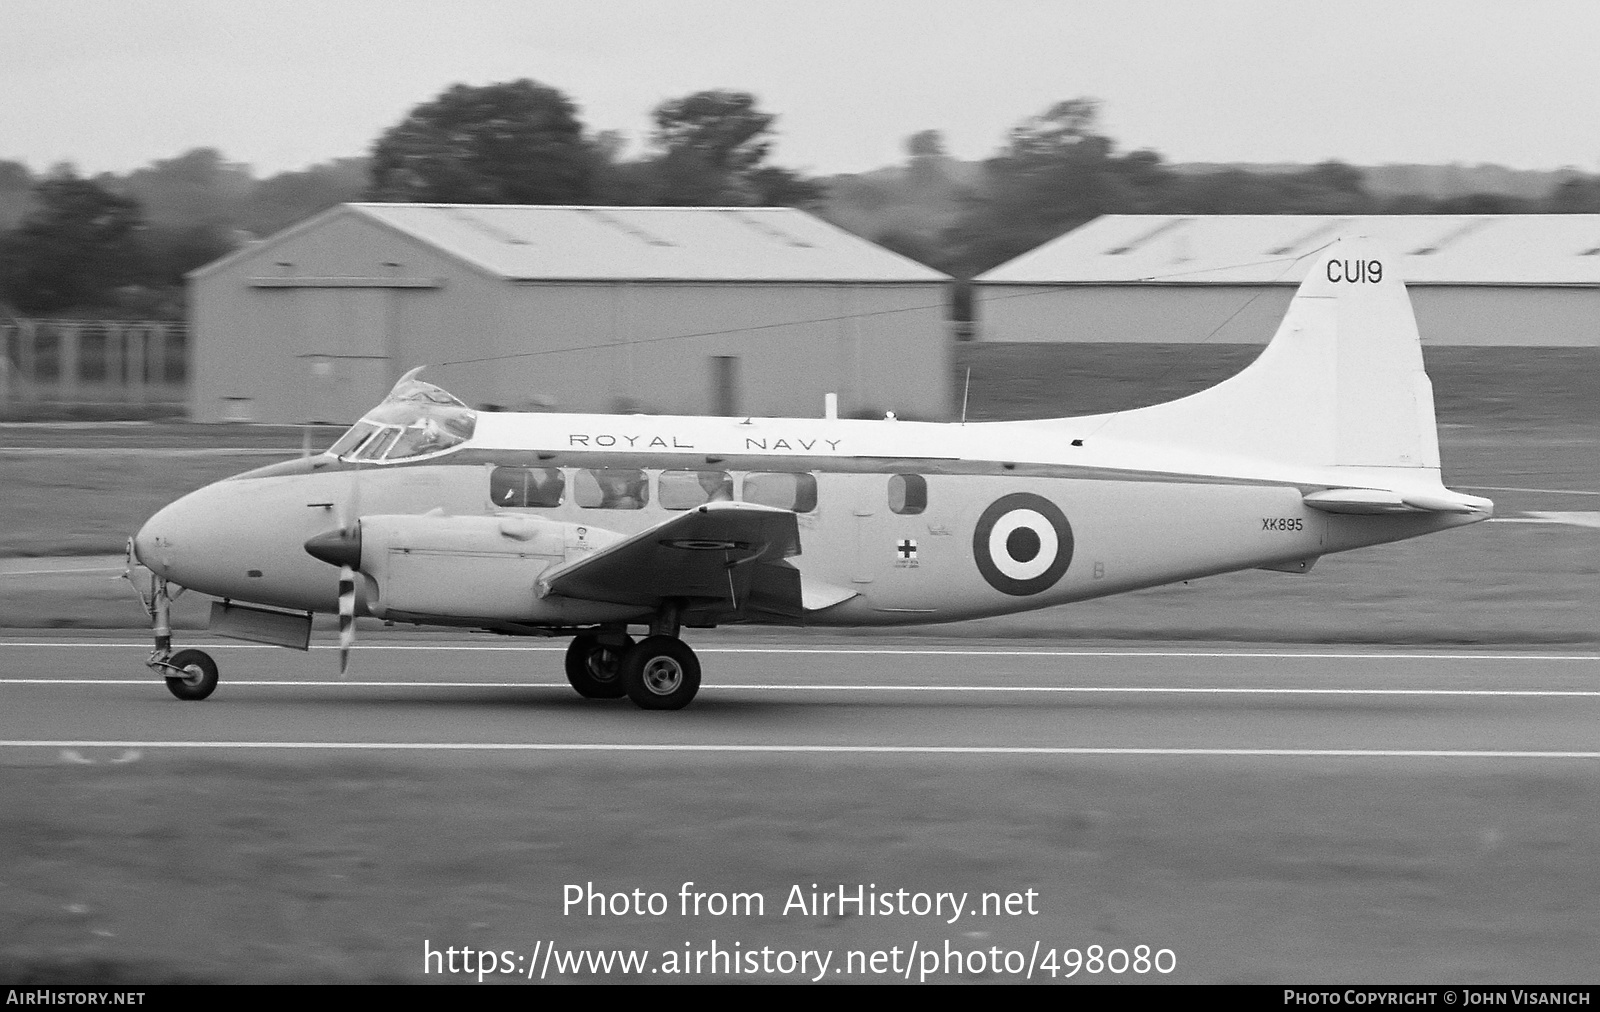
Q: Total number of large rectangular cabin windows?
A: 4